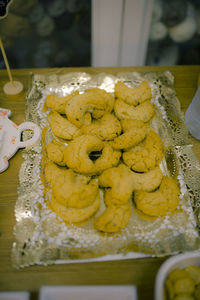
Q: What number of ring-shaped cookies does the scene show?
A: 1